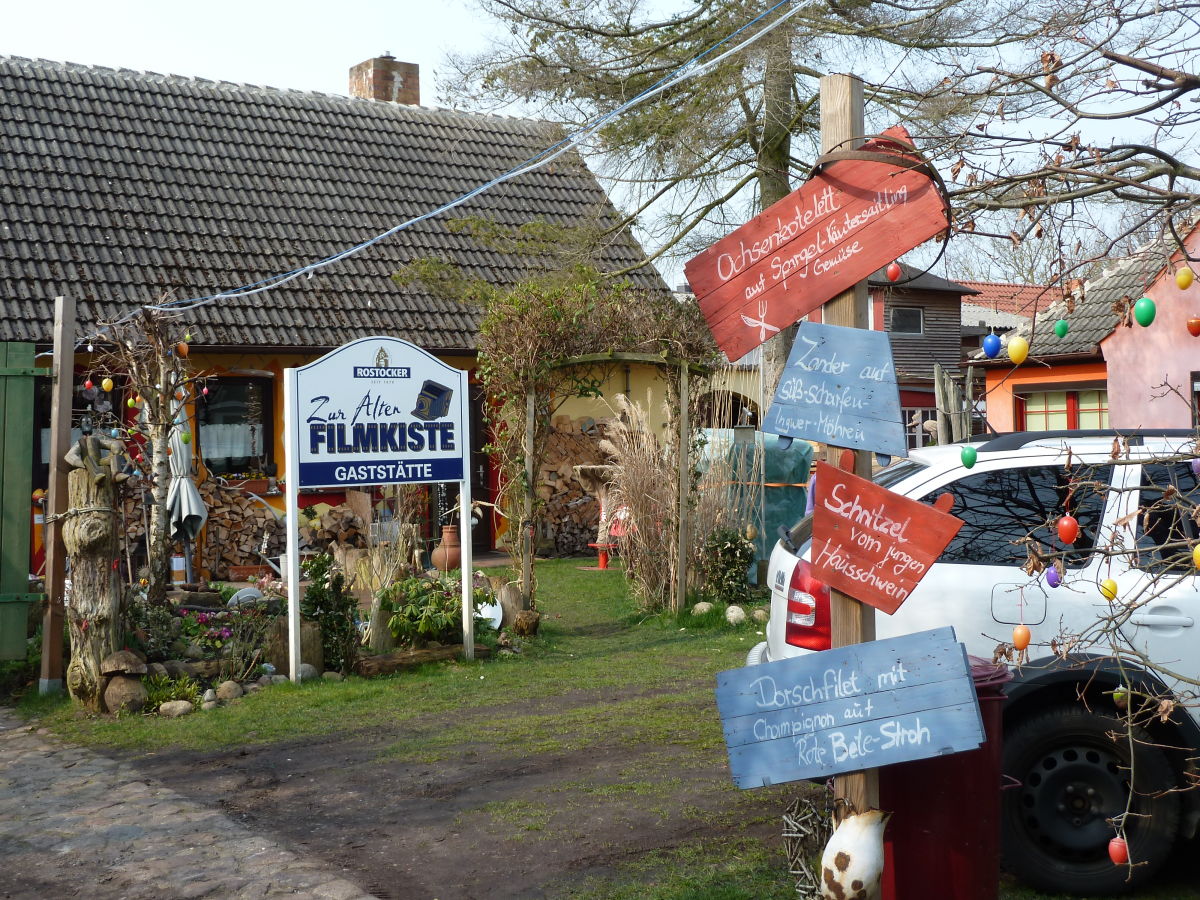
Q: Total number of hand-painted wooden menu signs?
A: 4